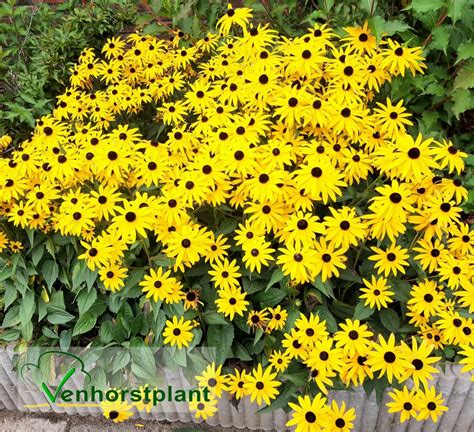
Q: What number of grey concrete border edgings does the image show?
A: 1